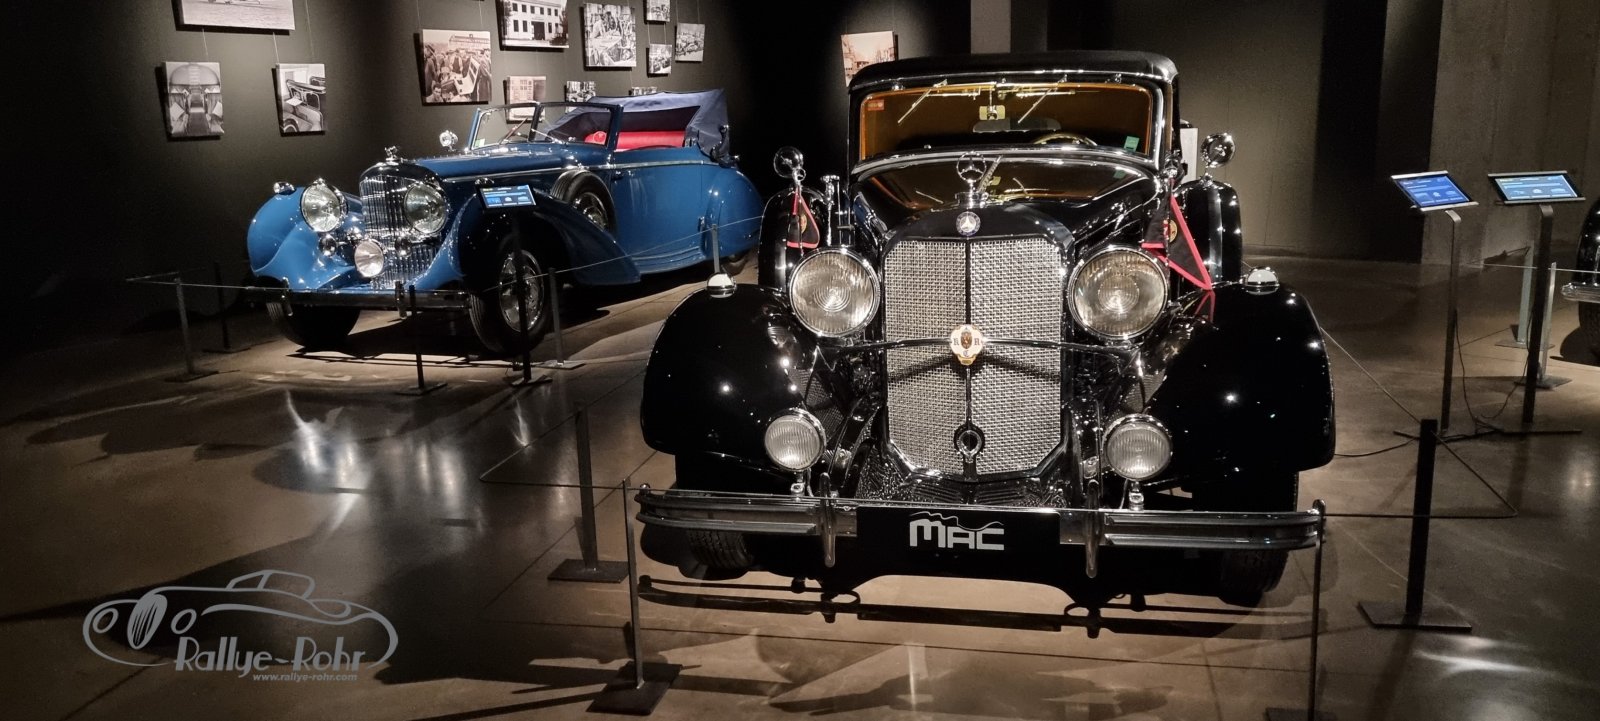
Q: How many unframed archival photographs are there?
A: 13